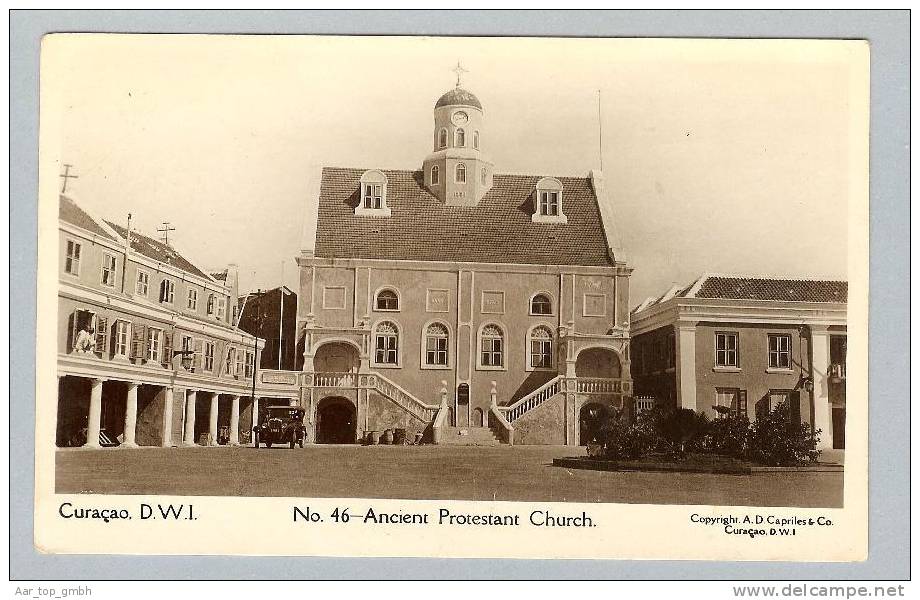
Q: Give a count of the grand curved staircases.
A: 2